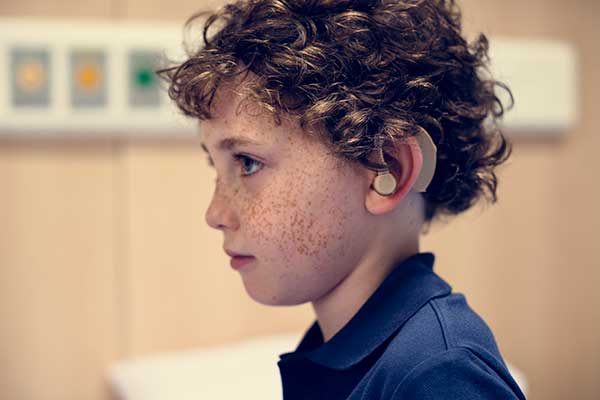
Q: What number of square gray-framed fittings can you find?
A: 3